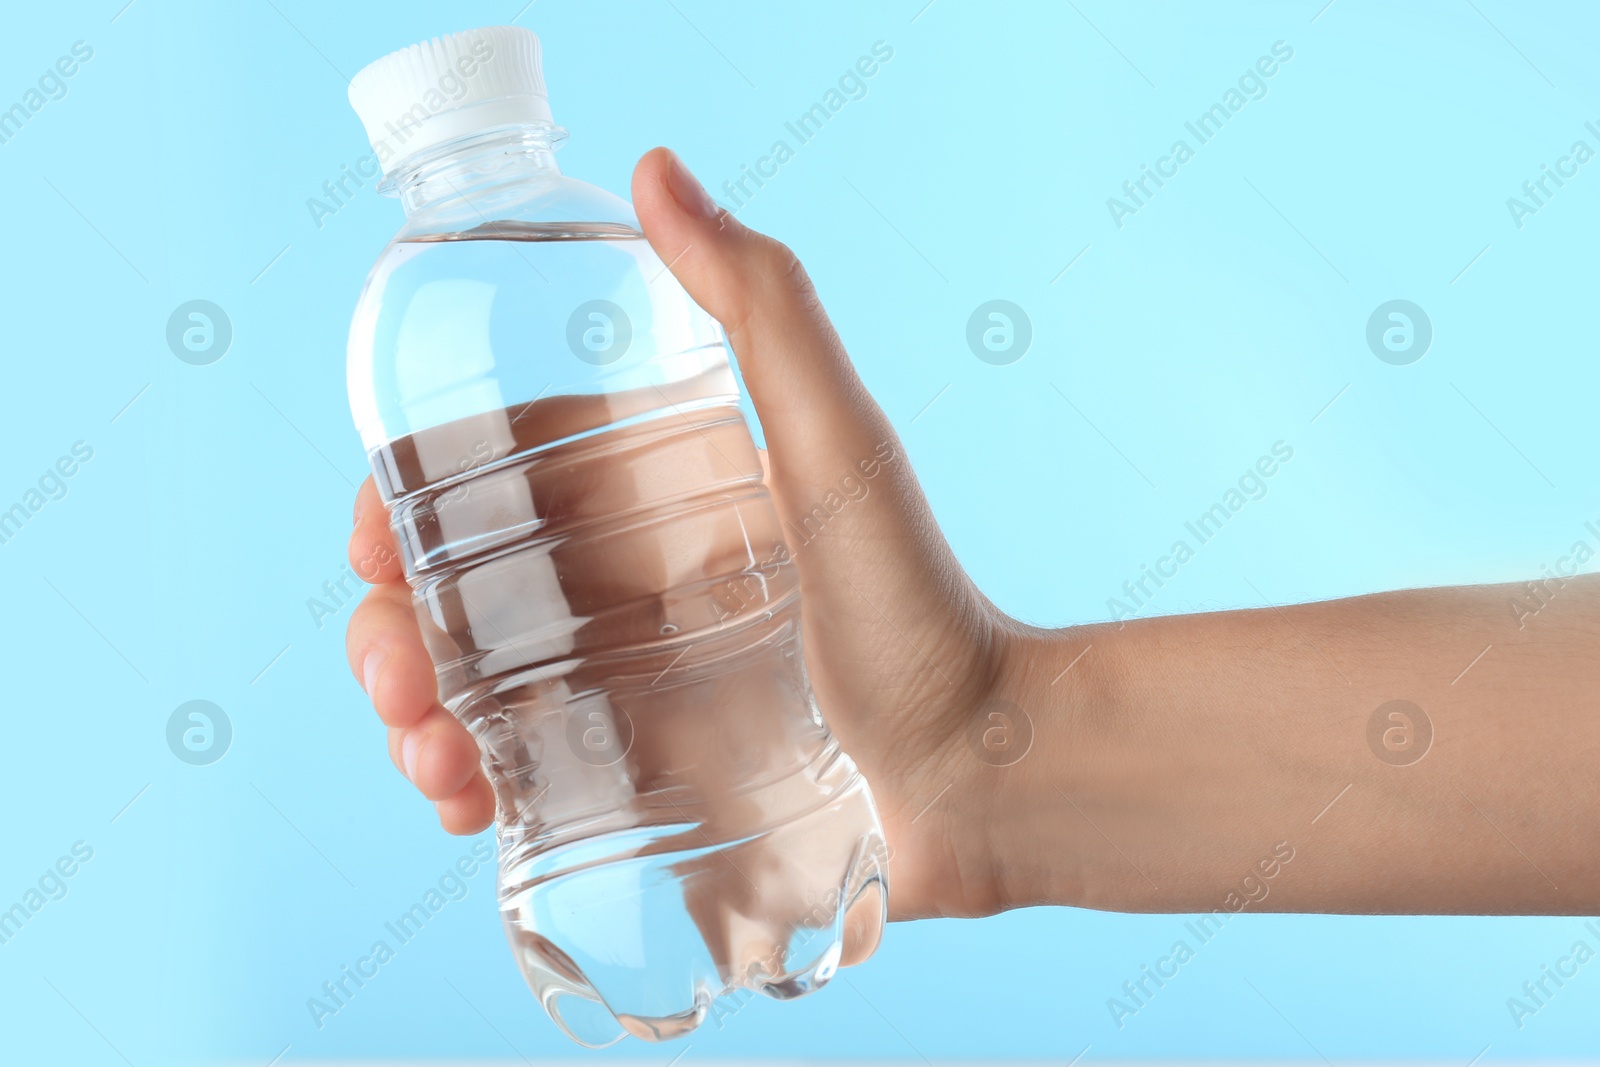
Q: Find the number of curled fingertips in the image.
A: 4